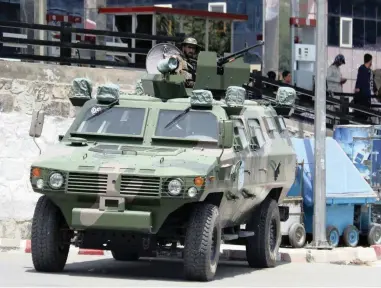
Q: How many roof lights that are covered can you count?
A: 5